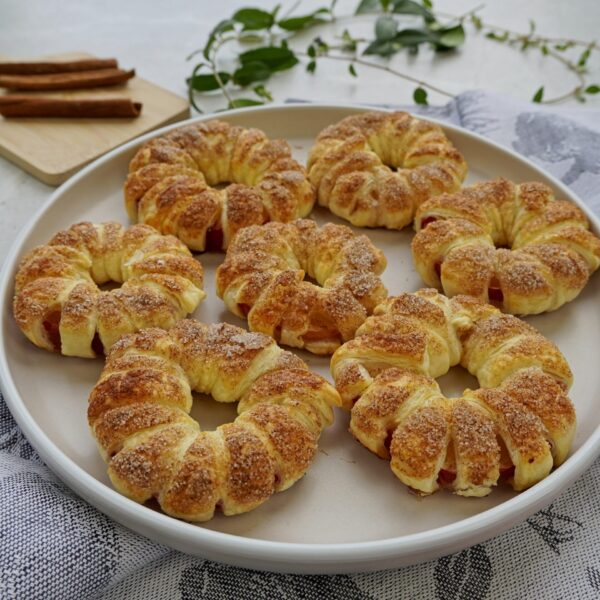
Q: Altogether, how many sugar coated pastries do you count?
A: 7